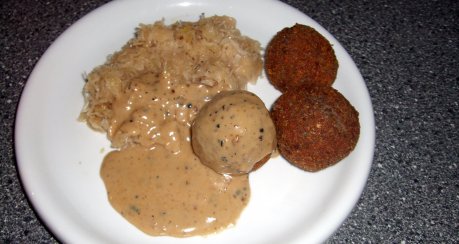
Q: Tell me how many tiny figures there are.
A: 0